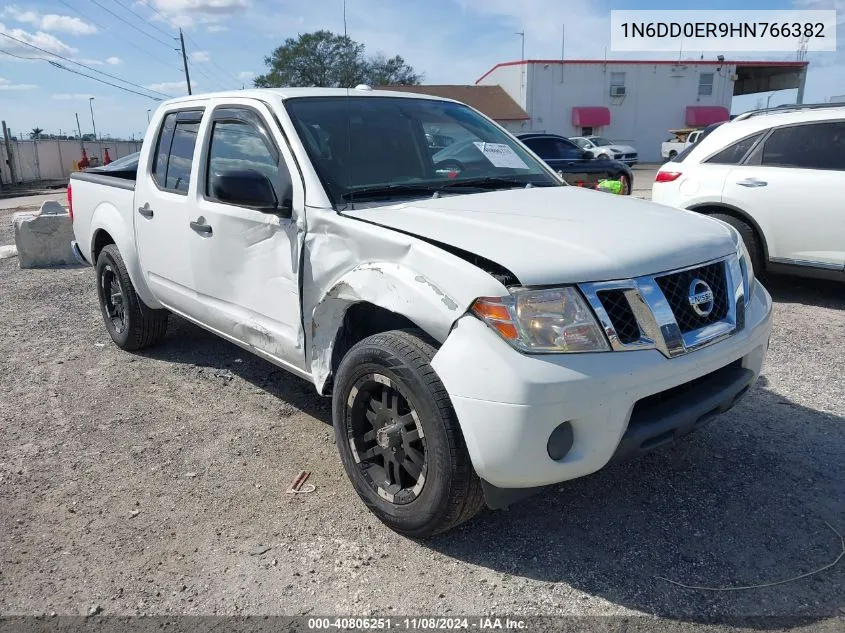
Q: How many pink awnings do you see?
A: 2